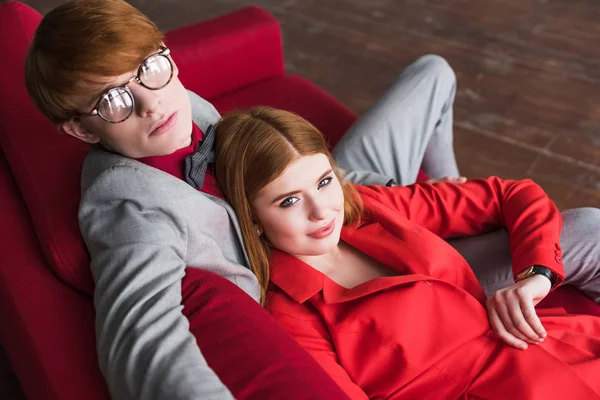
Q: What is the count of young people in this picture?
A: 2